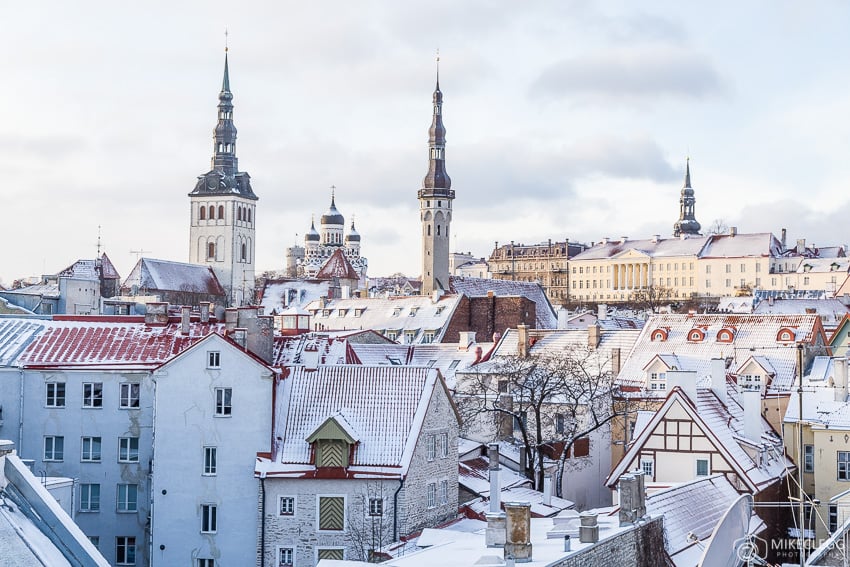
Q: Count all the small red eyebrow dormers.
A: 4